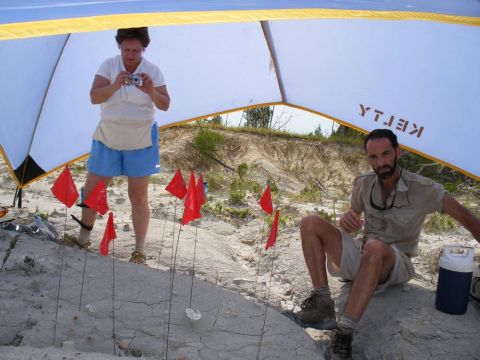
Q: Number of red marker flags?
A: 8